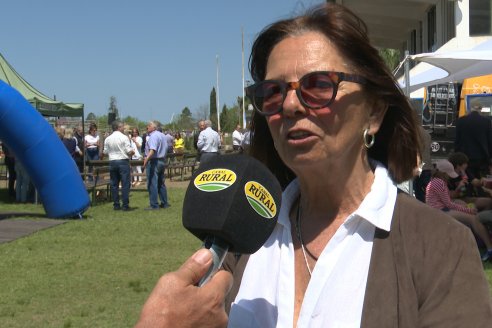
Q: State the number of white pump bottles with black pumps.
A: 0